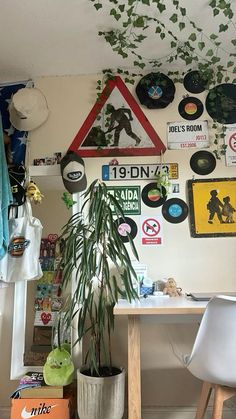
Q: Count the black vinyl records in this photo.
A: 8